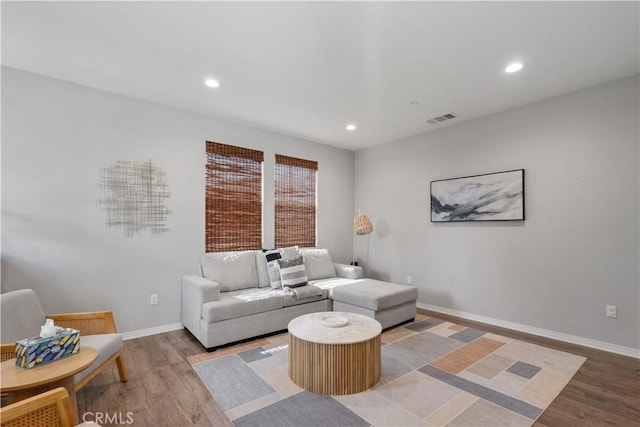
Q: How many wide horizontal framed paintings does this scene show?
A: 1